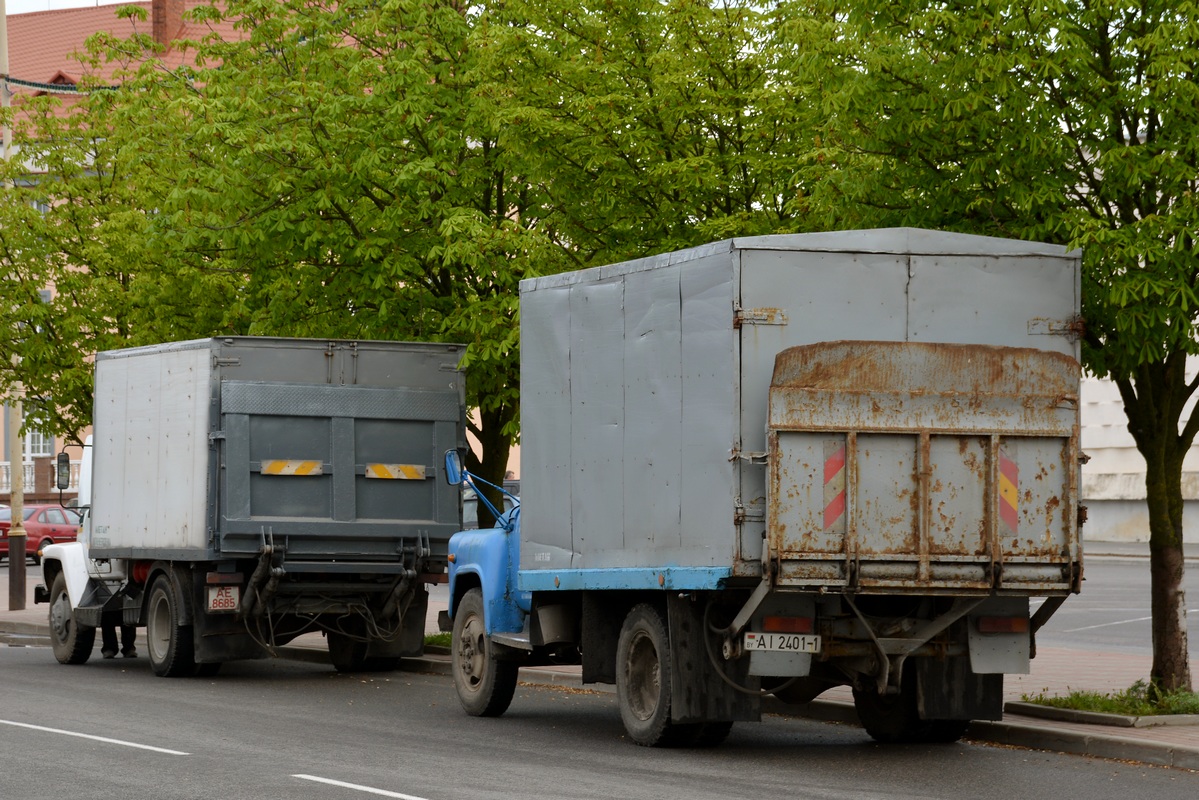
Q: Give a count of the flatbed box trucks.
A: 2